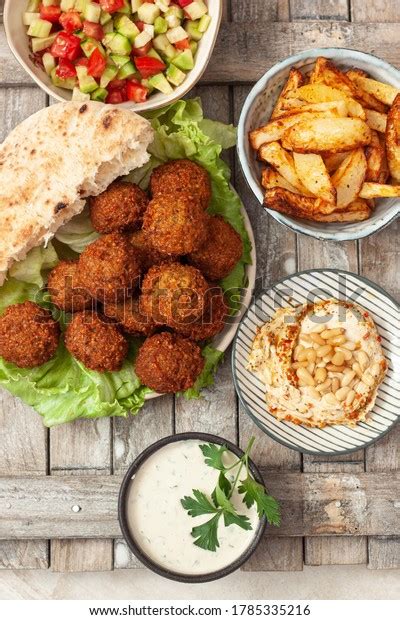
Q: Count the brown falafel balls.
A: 13